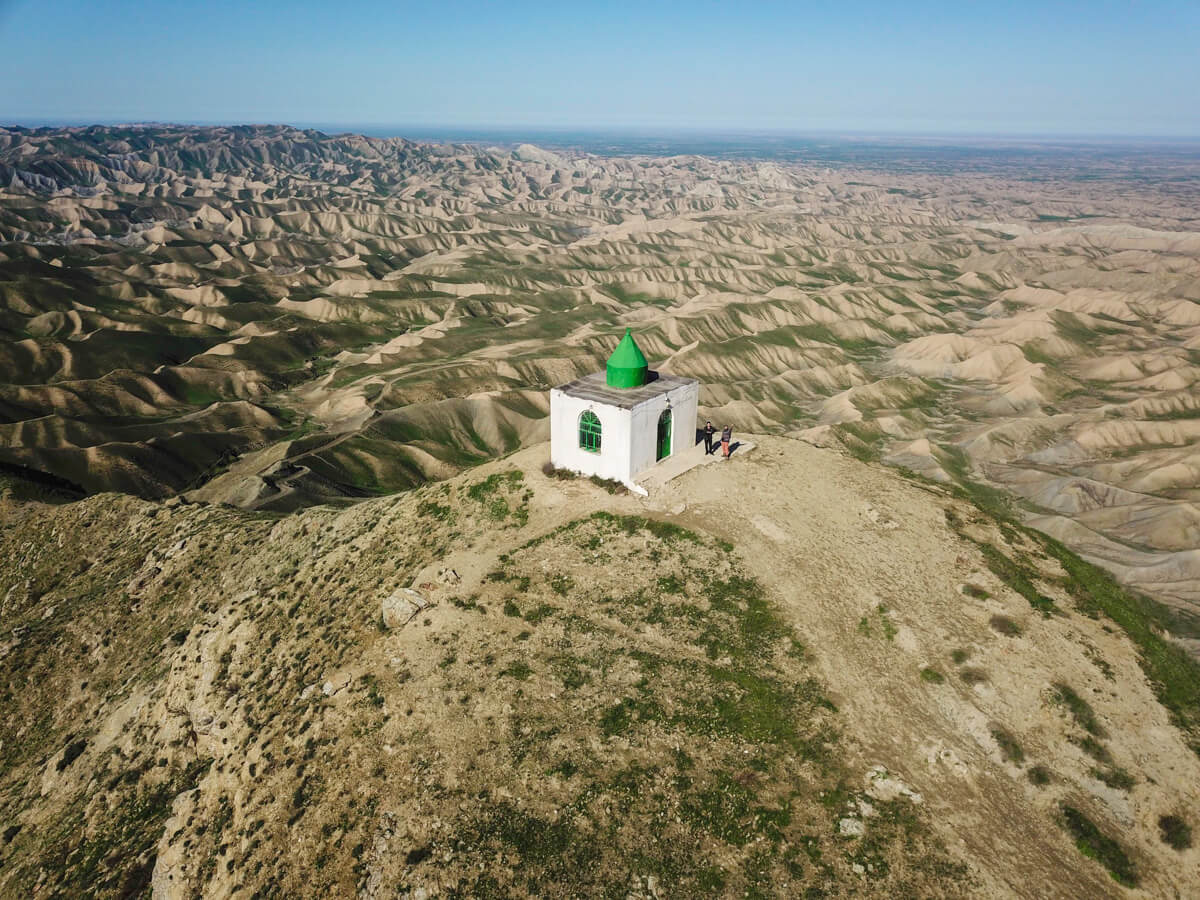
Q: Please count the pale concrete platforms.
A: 1